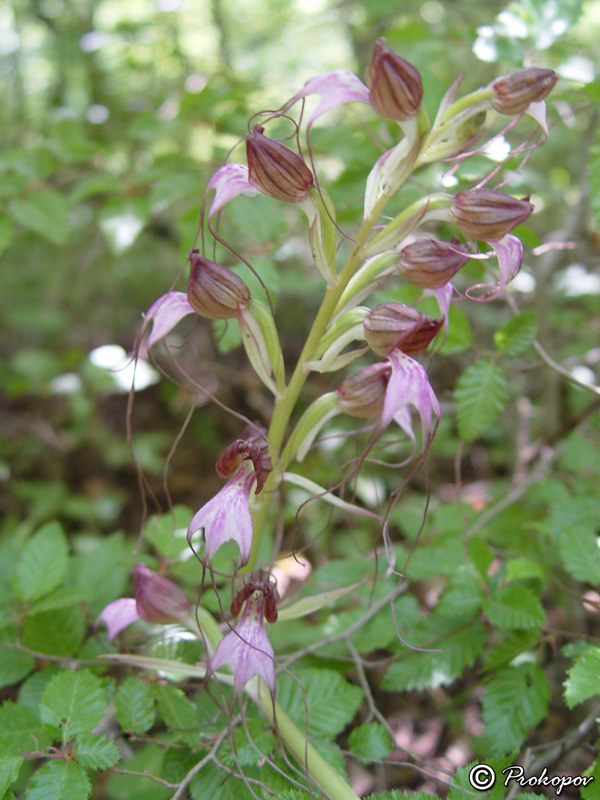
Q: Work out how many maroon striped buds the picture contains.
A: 9